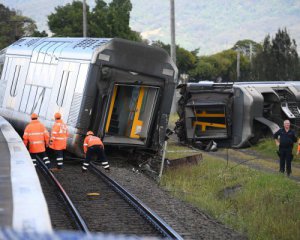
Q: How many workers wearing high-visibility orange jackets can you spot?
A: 3